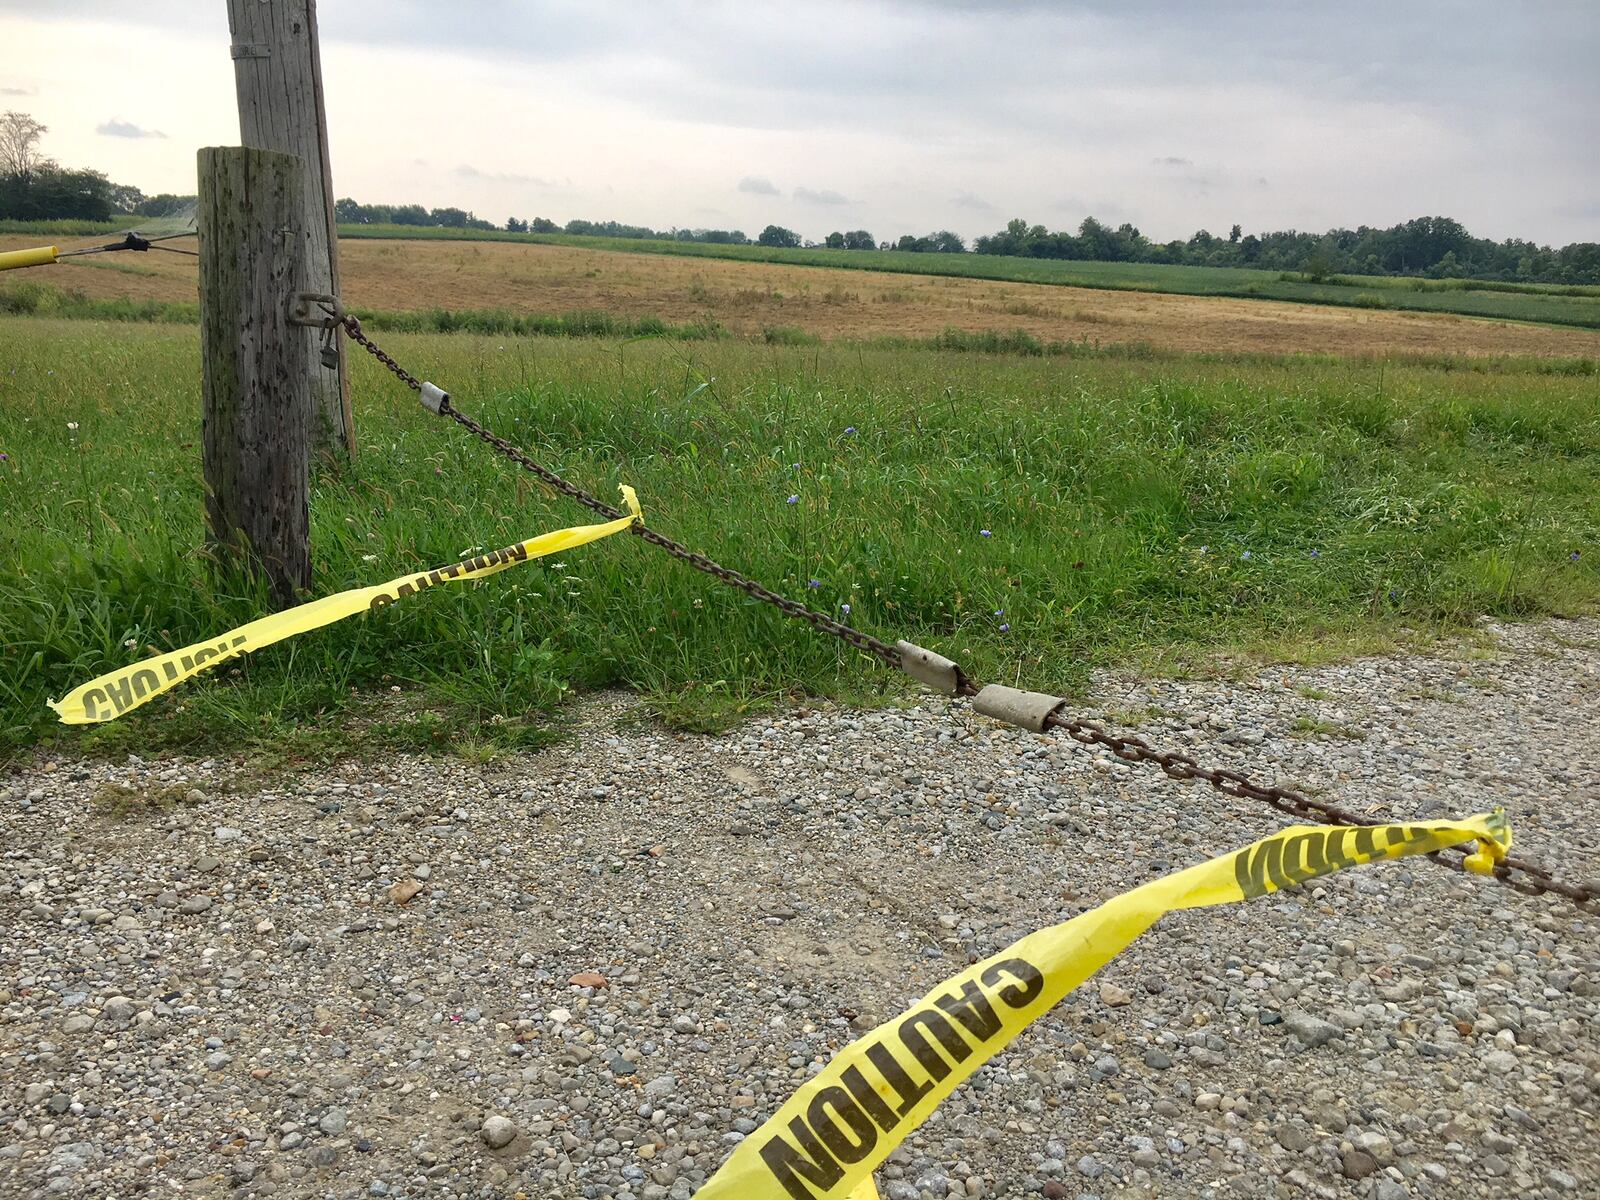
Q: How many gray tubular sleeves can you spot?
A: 3